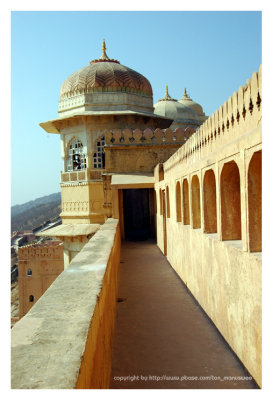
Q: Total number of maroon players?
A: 0